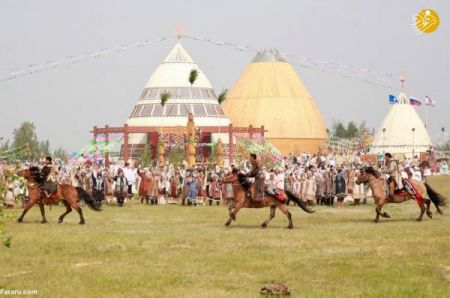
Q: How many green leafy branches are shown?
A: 3